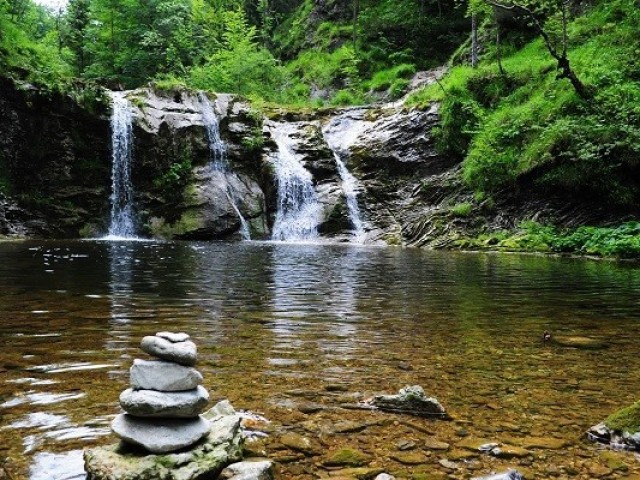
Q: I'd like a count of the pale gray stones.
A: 5